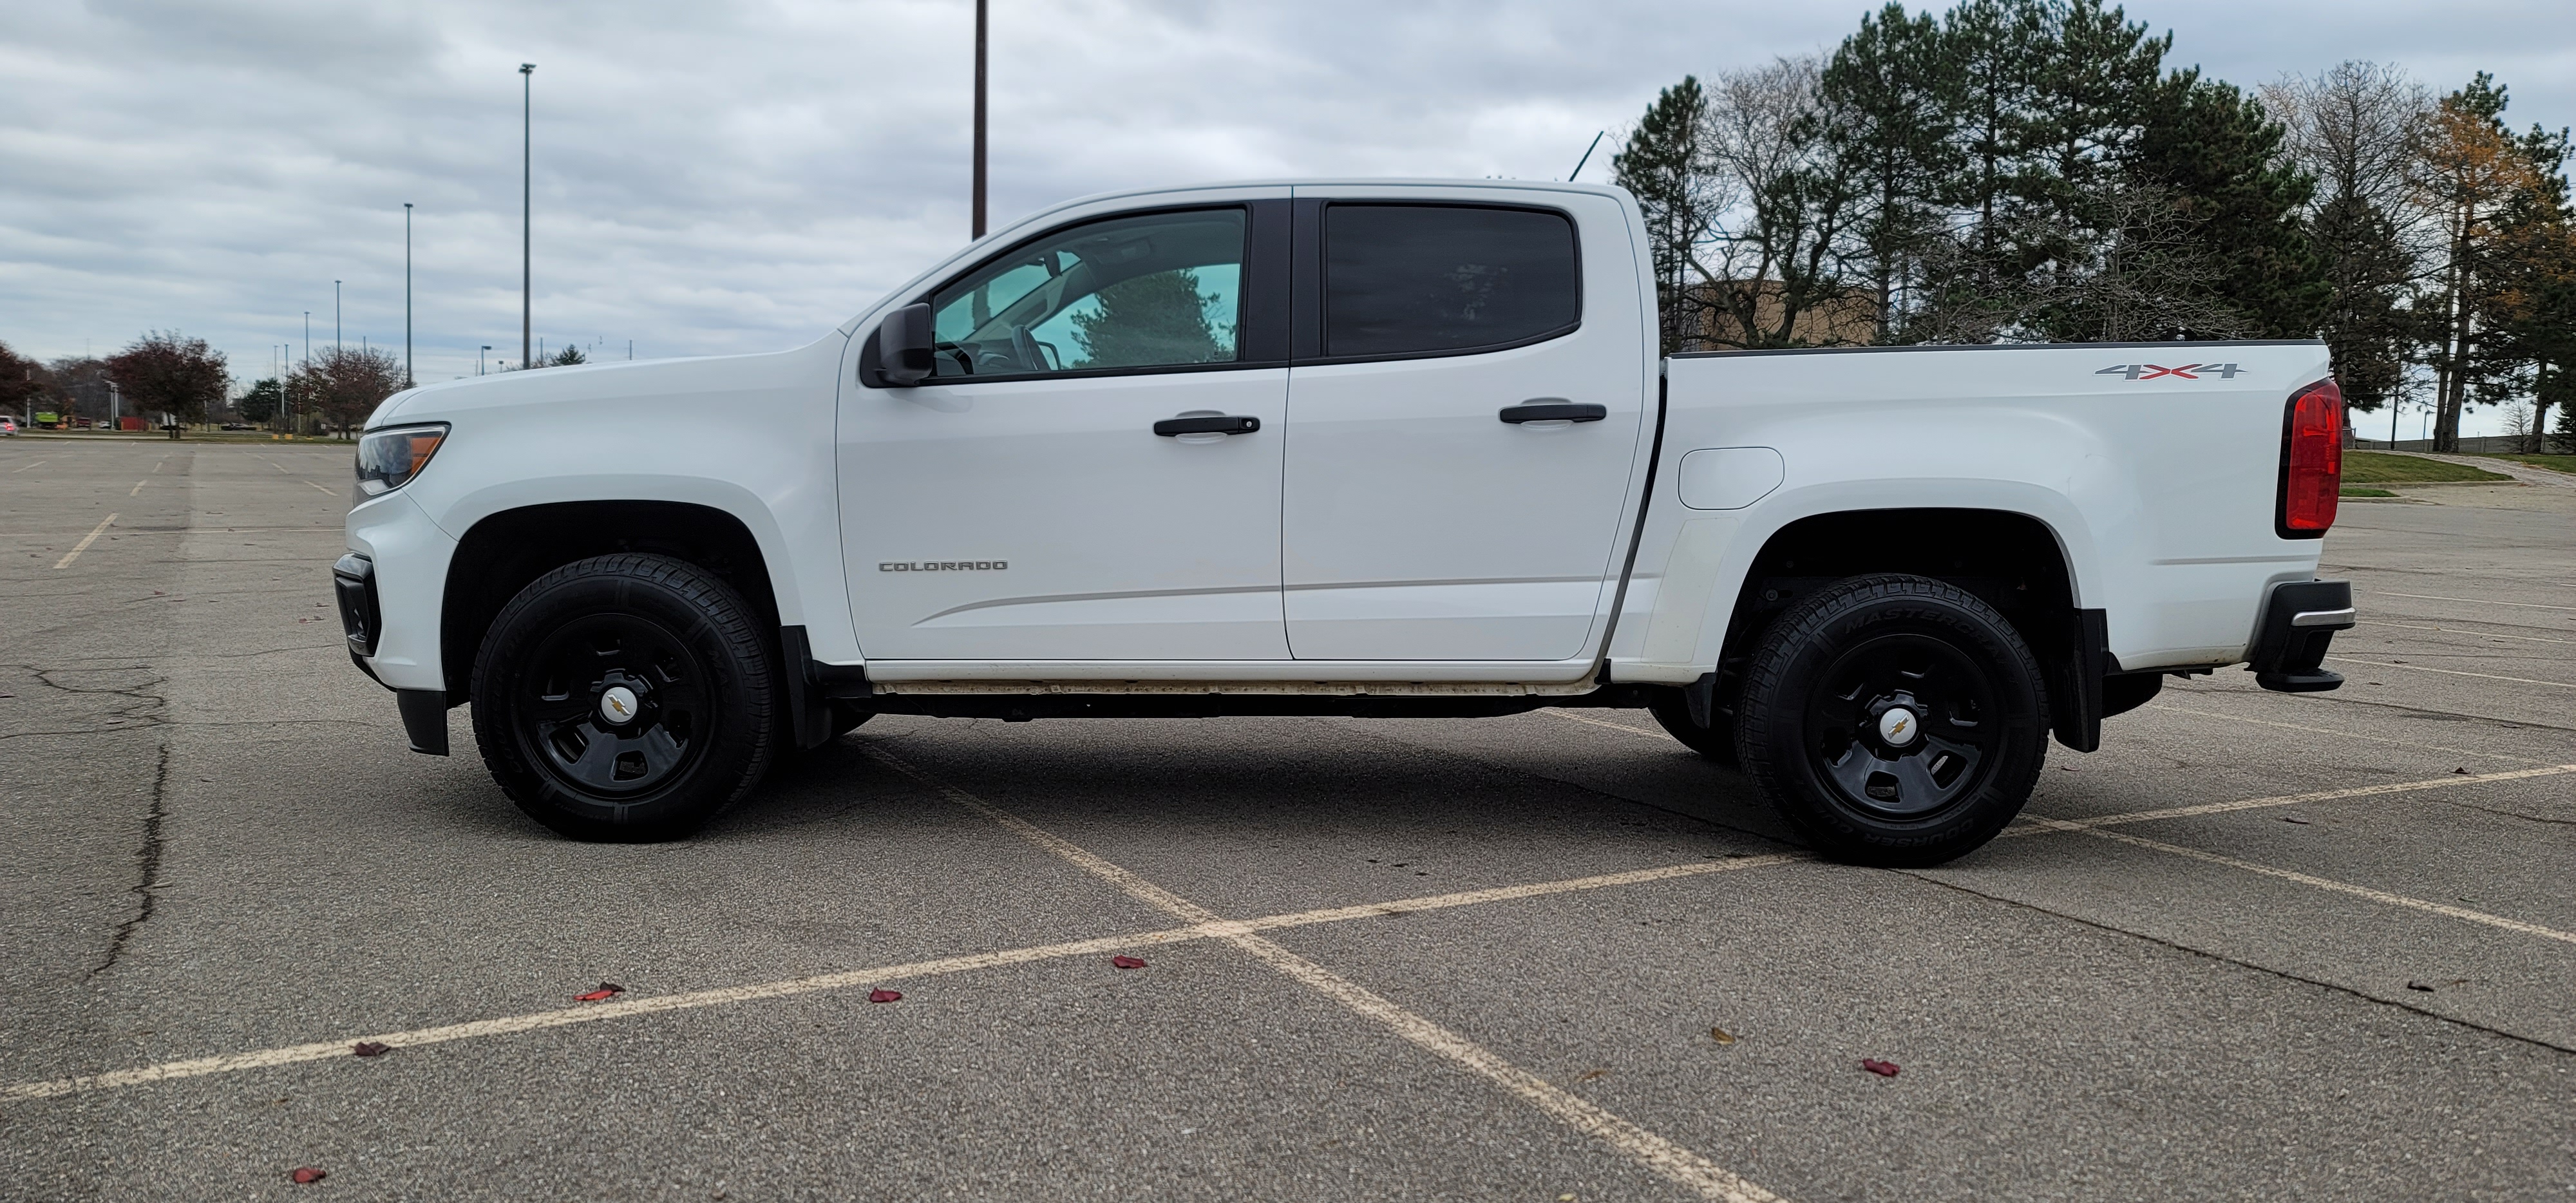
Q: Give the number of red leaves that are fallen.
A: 6